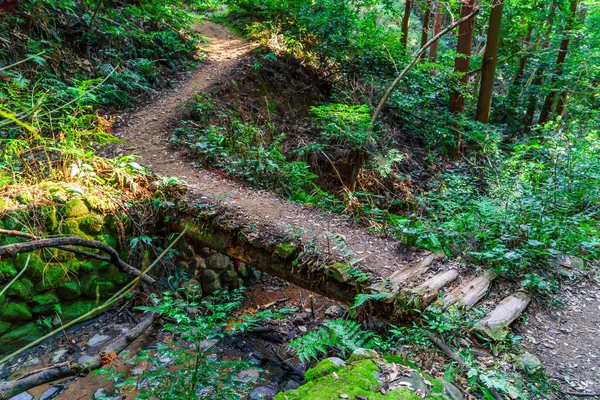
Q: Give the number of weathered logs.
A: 4